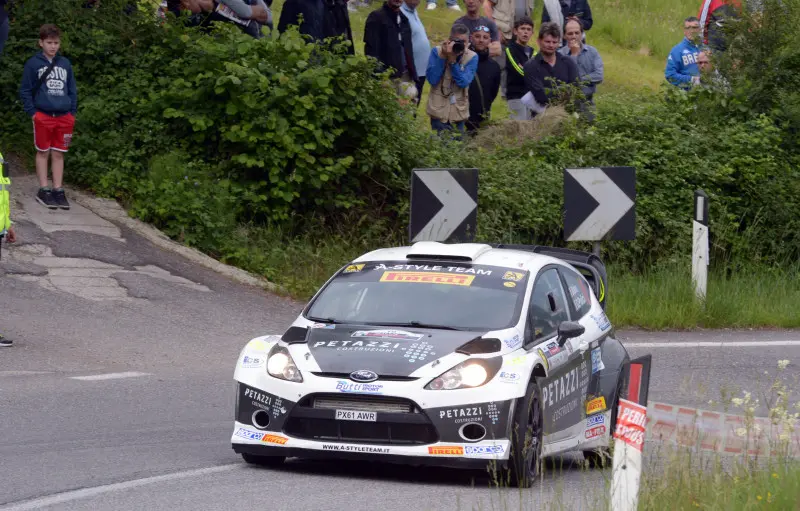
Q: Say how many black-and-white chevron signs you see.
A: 2